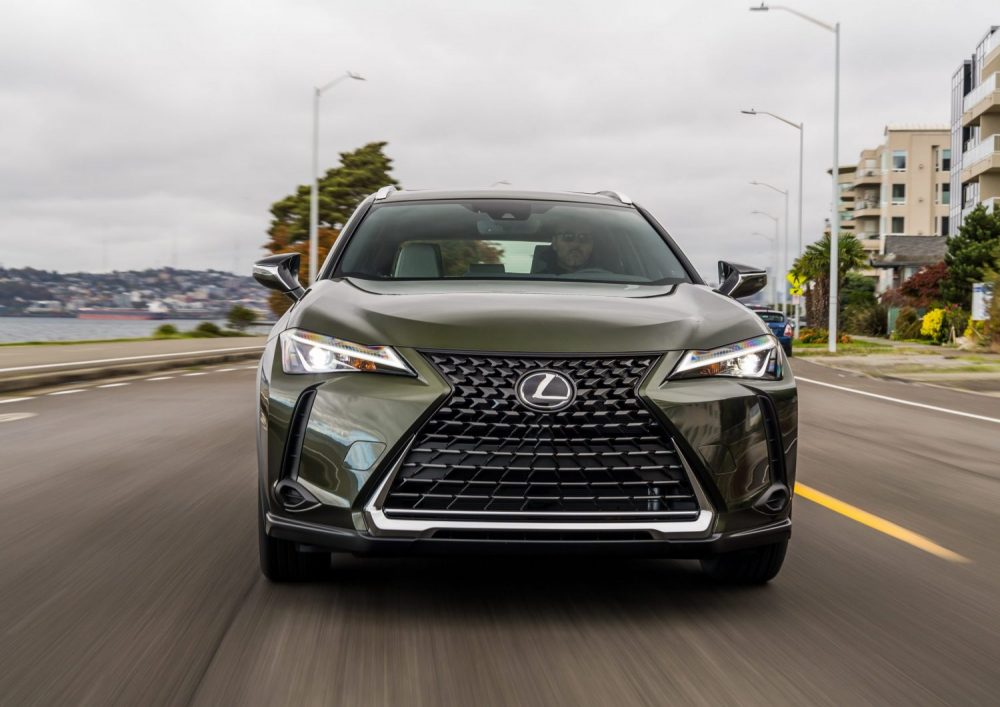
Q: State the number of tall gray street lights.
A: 6